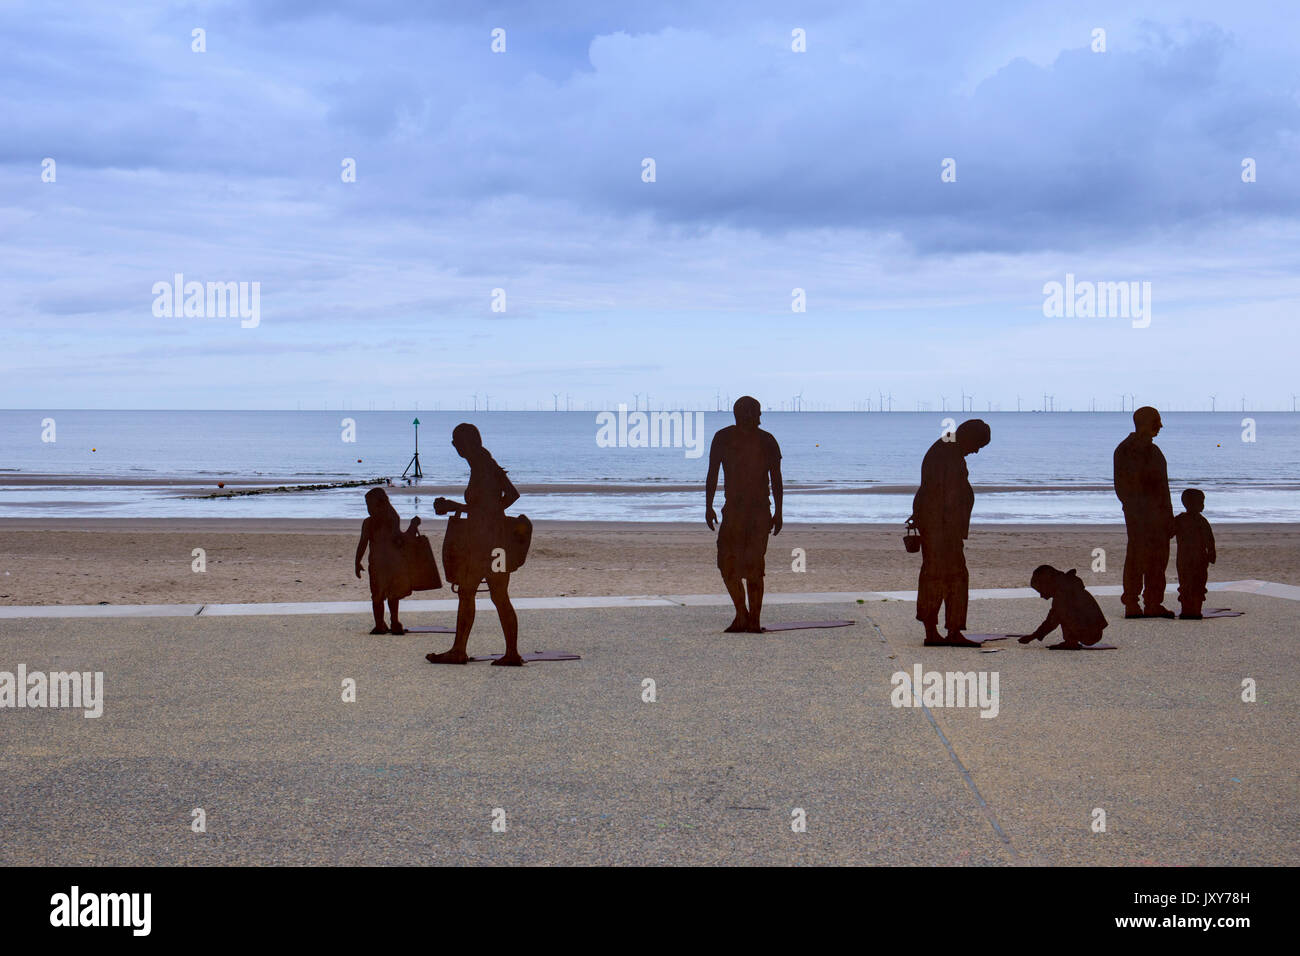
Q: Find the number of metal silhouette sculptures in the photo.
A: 7